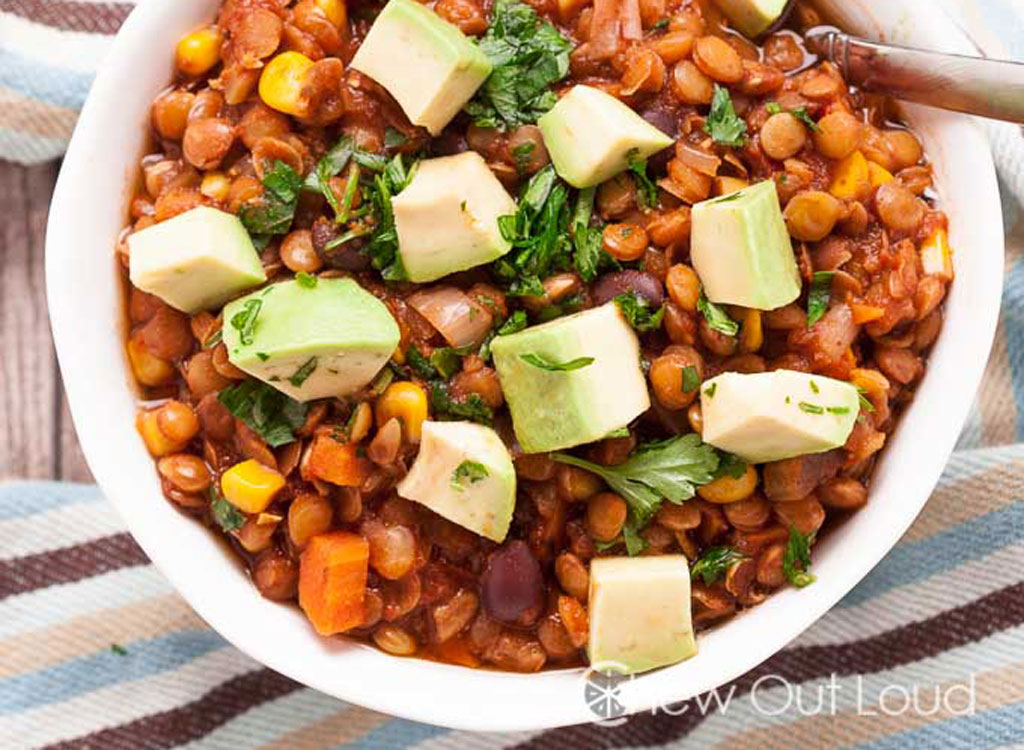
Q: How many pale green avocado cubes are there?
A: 11